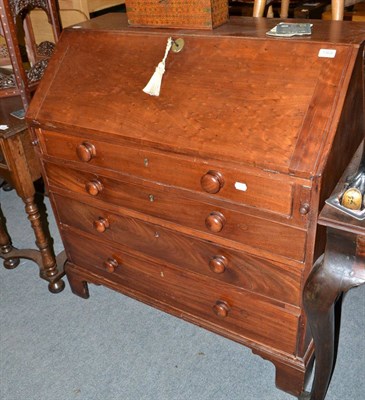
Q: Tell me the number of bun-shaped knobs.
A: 8